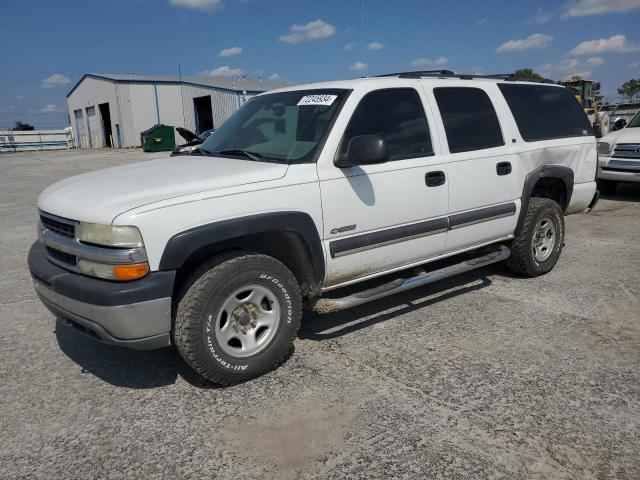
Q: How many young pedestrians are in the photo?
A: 0